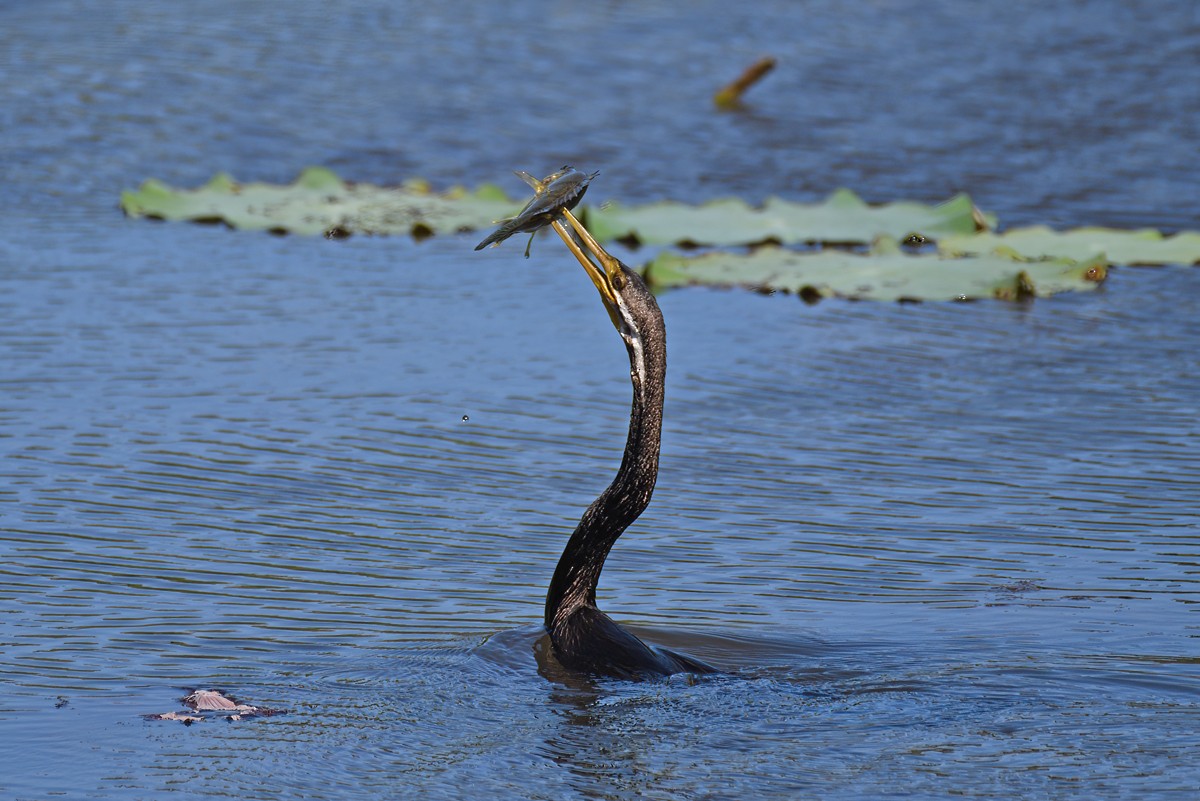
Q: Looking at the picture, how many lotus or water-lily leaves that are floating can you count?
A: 4